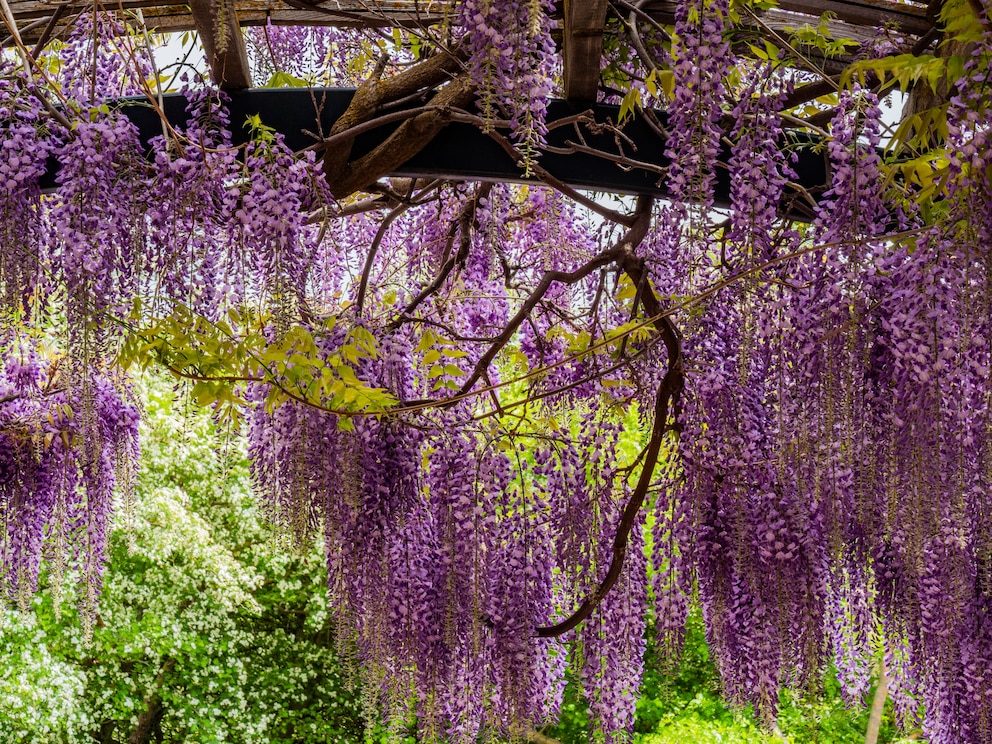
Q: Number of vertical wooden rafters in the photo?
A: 2